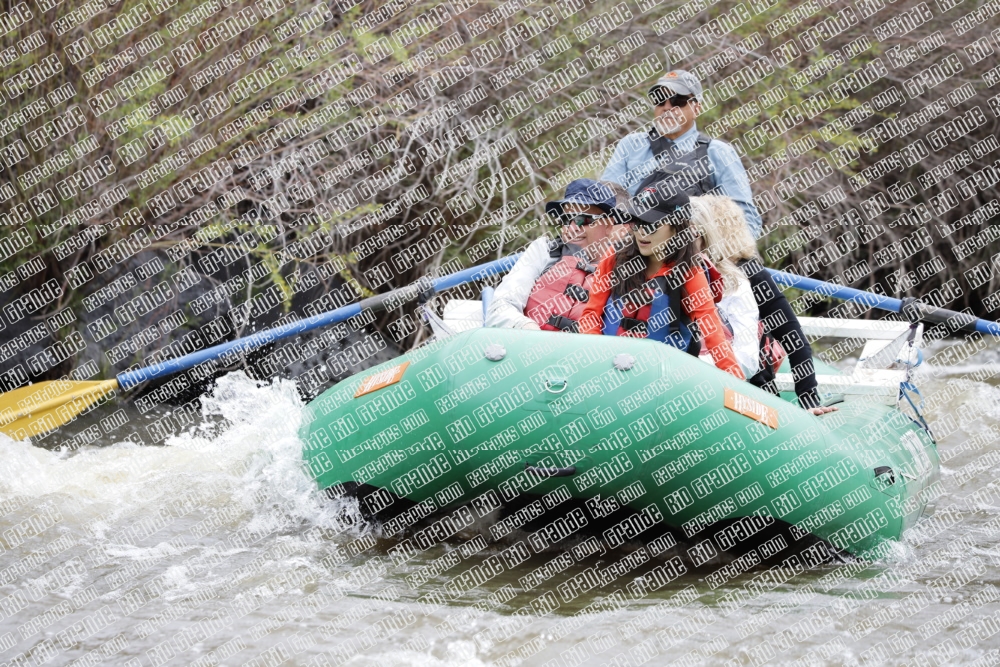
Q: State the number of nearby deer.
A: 0